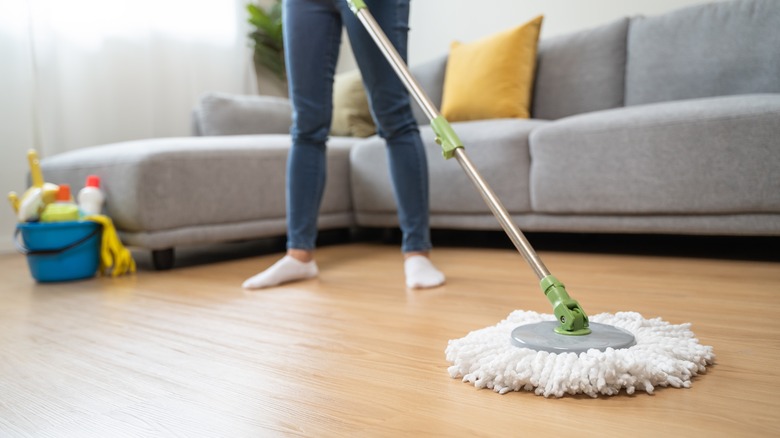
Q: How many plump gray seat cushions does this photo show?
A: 3